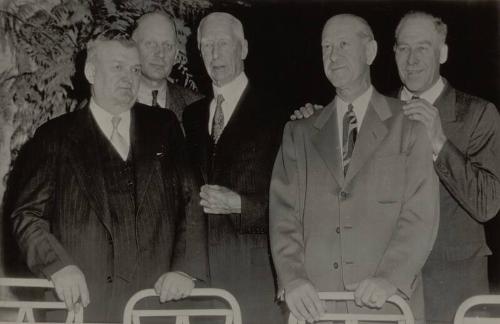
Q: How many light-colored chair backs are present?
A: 4